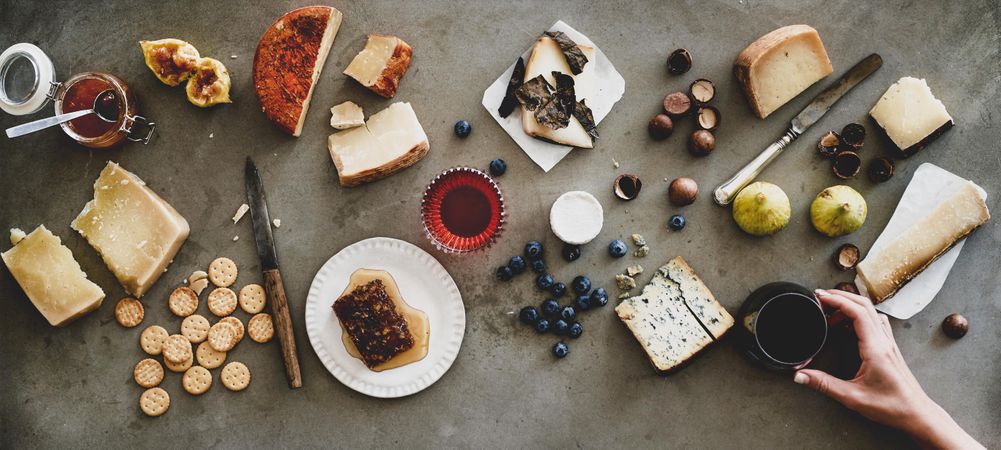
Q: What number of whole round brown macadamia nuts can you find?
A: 4